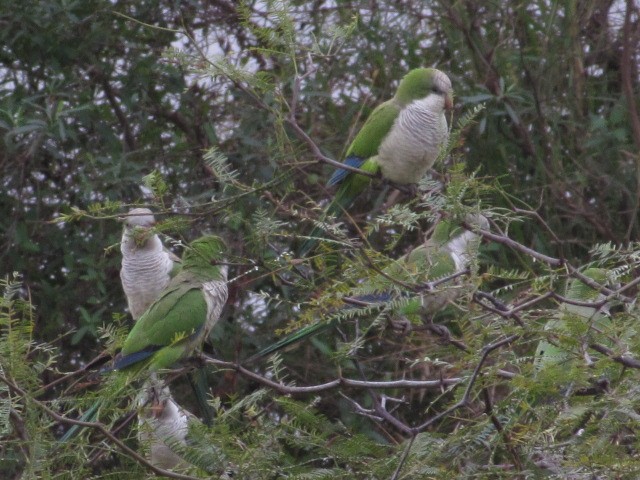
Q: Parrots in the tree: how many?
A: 6